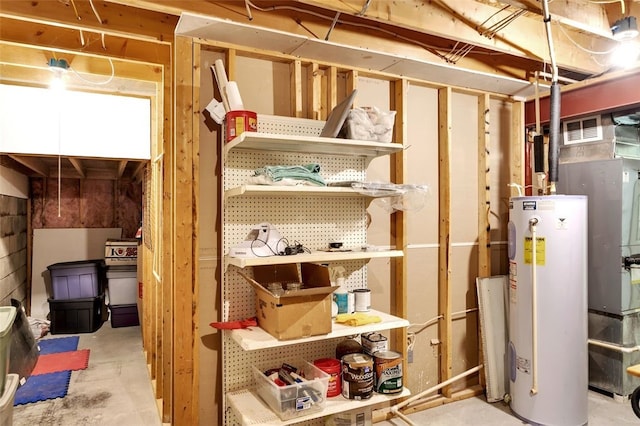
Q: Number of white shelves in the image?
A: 5